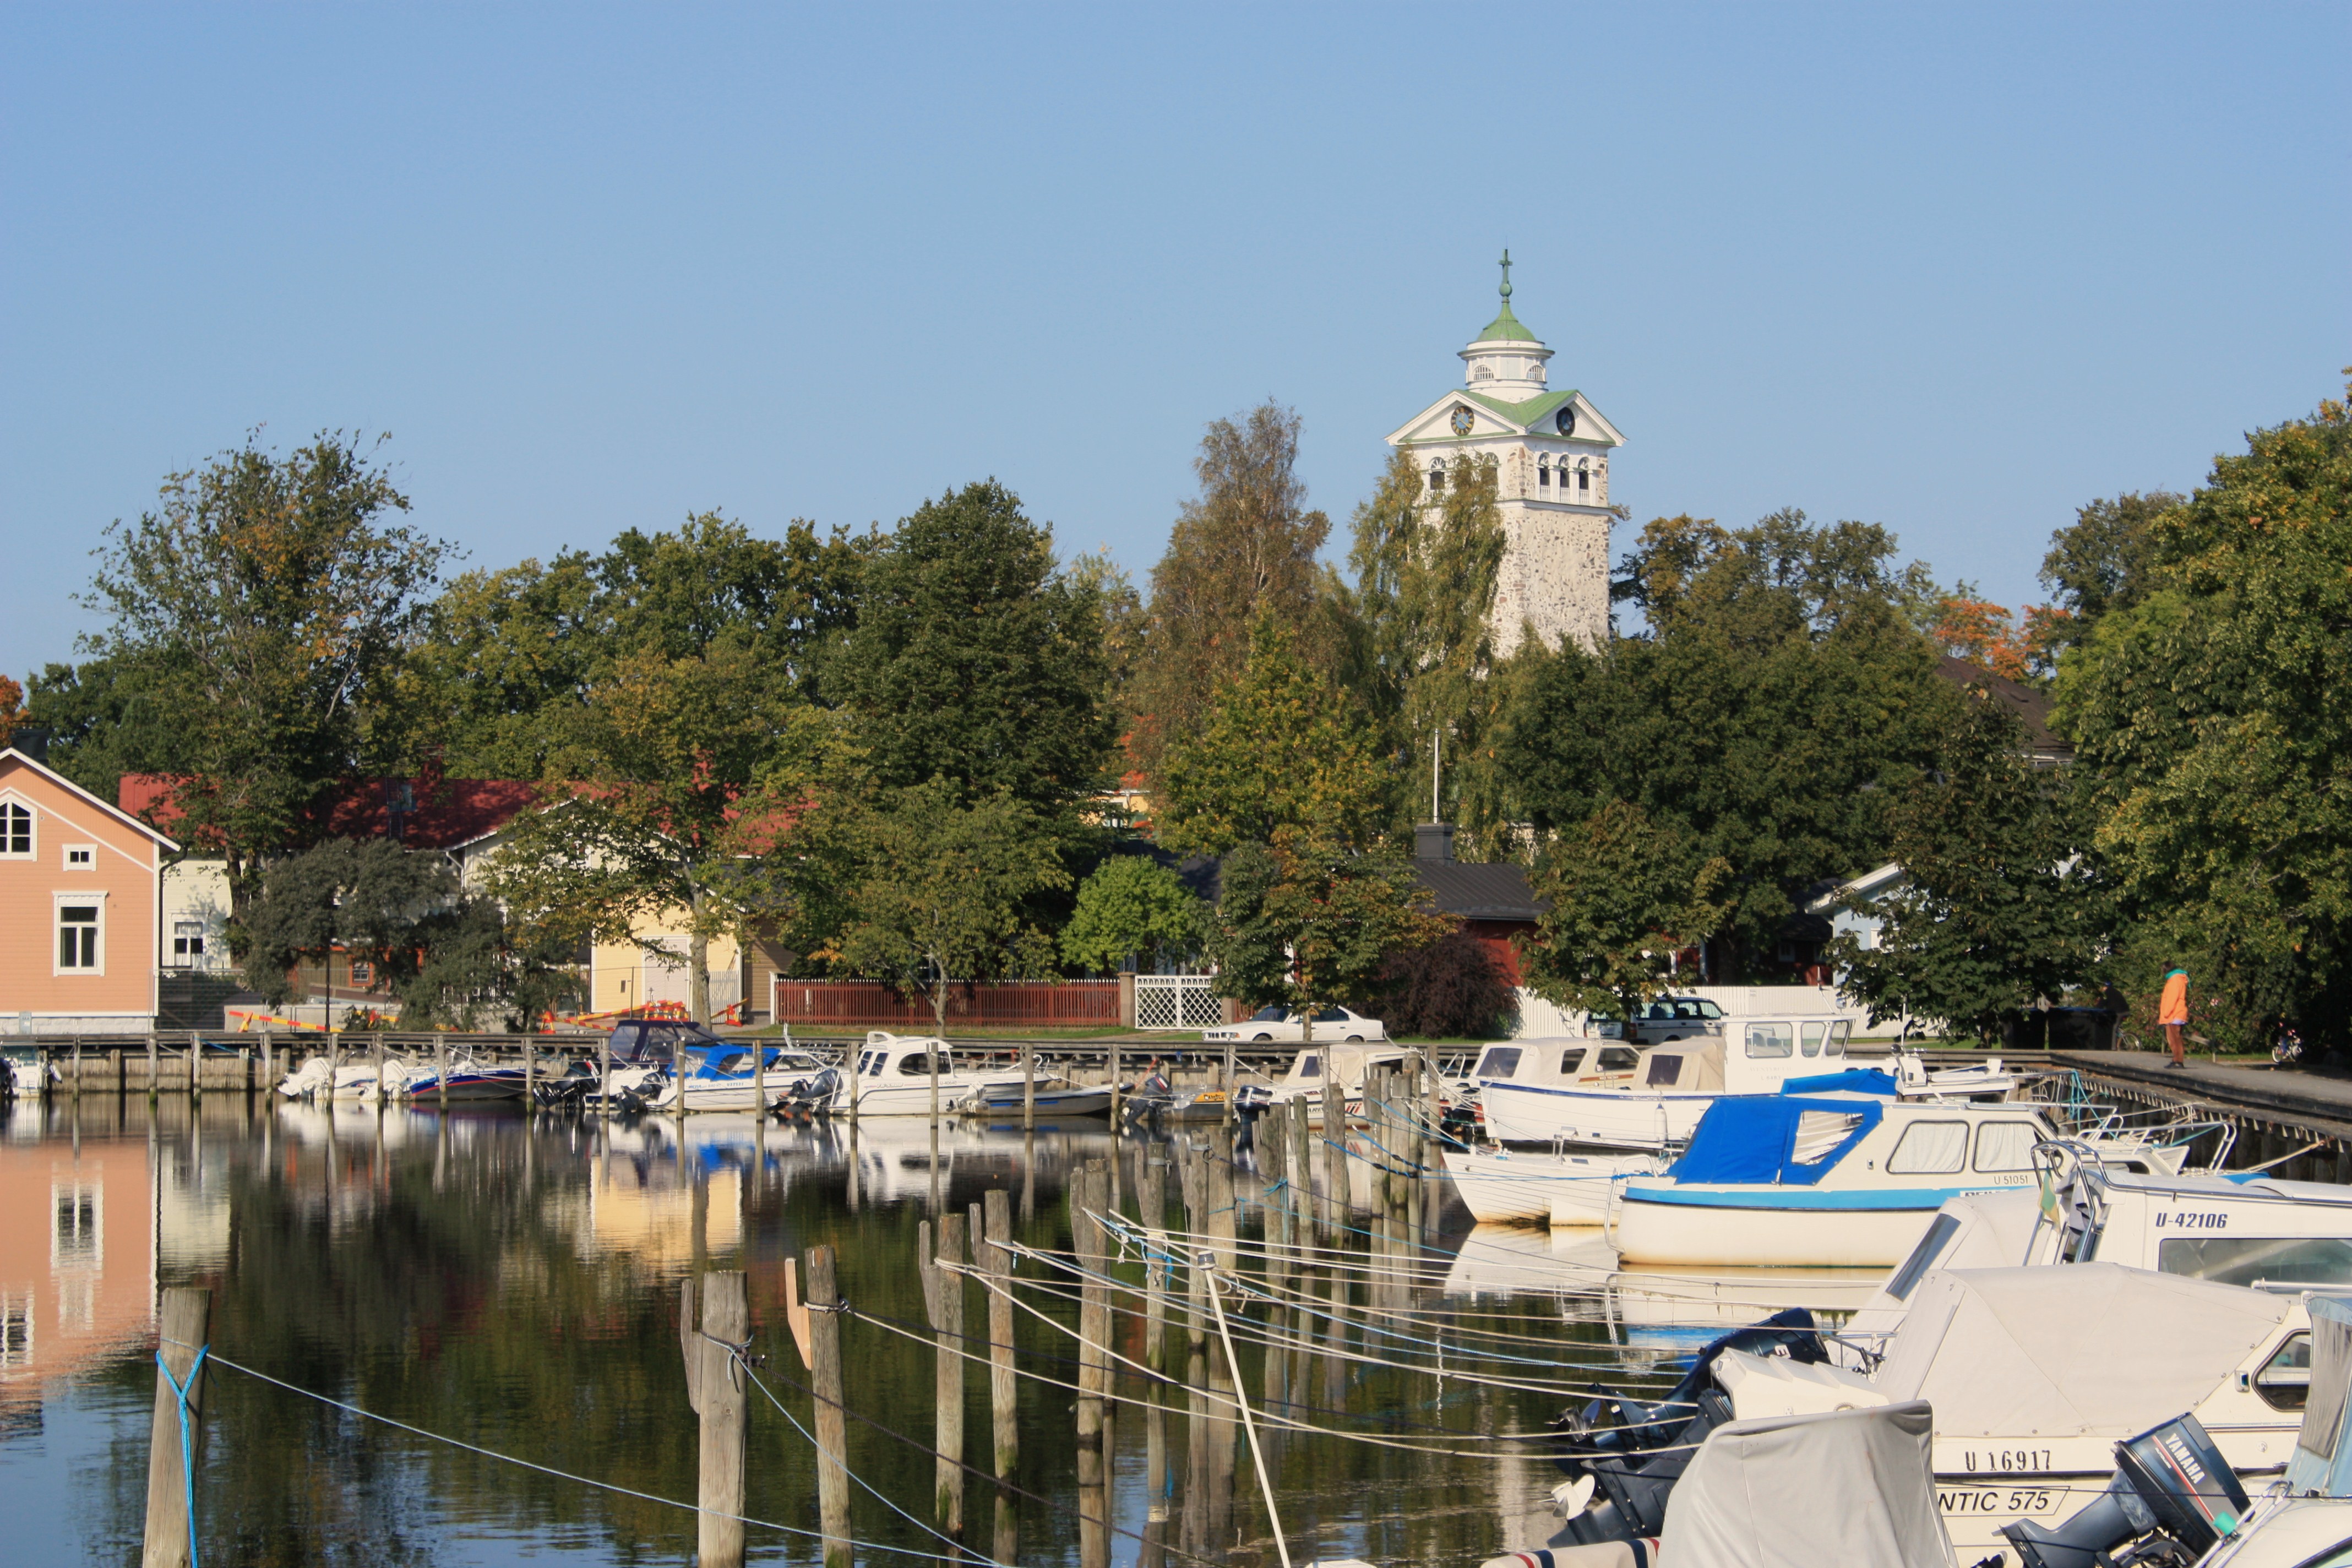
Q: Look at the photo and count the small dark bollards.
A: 0